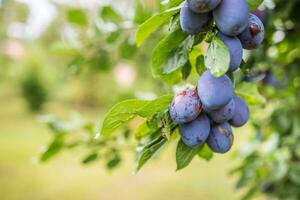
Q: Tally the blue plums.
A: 11